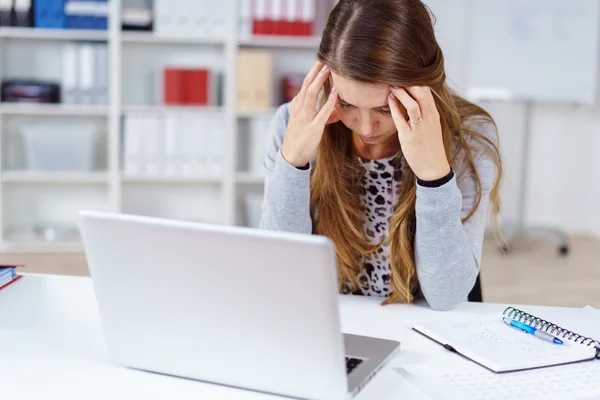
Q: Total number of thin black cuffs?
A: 2